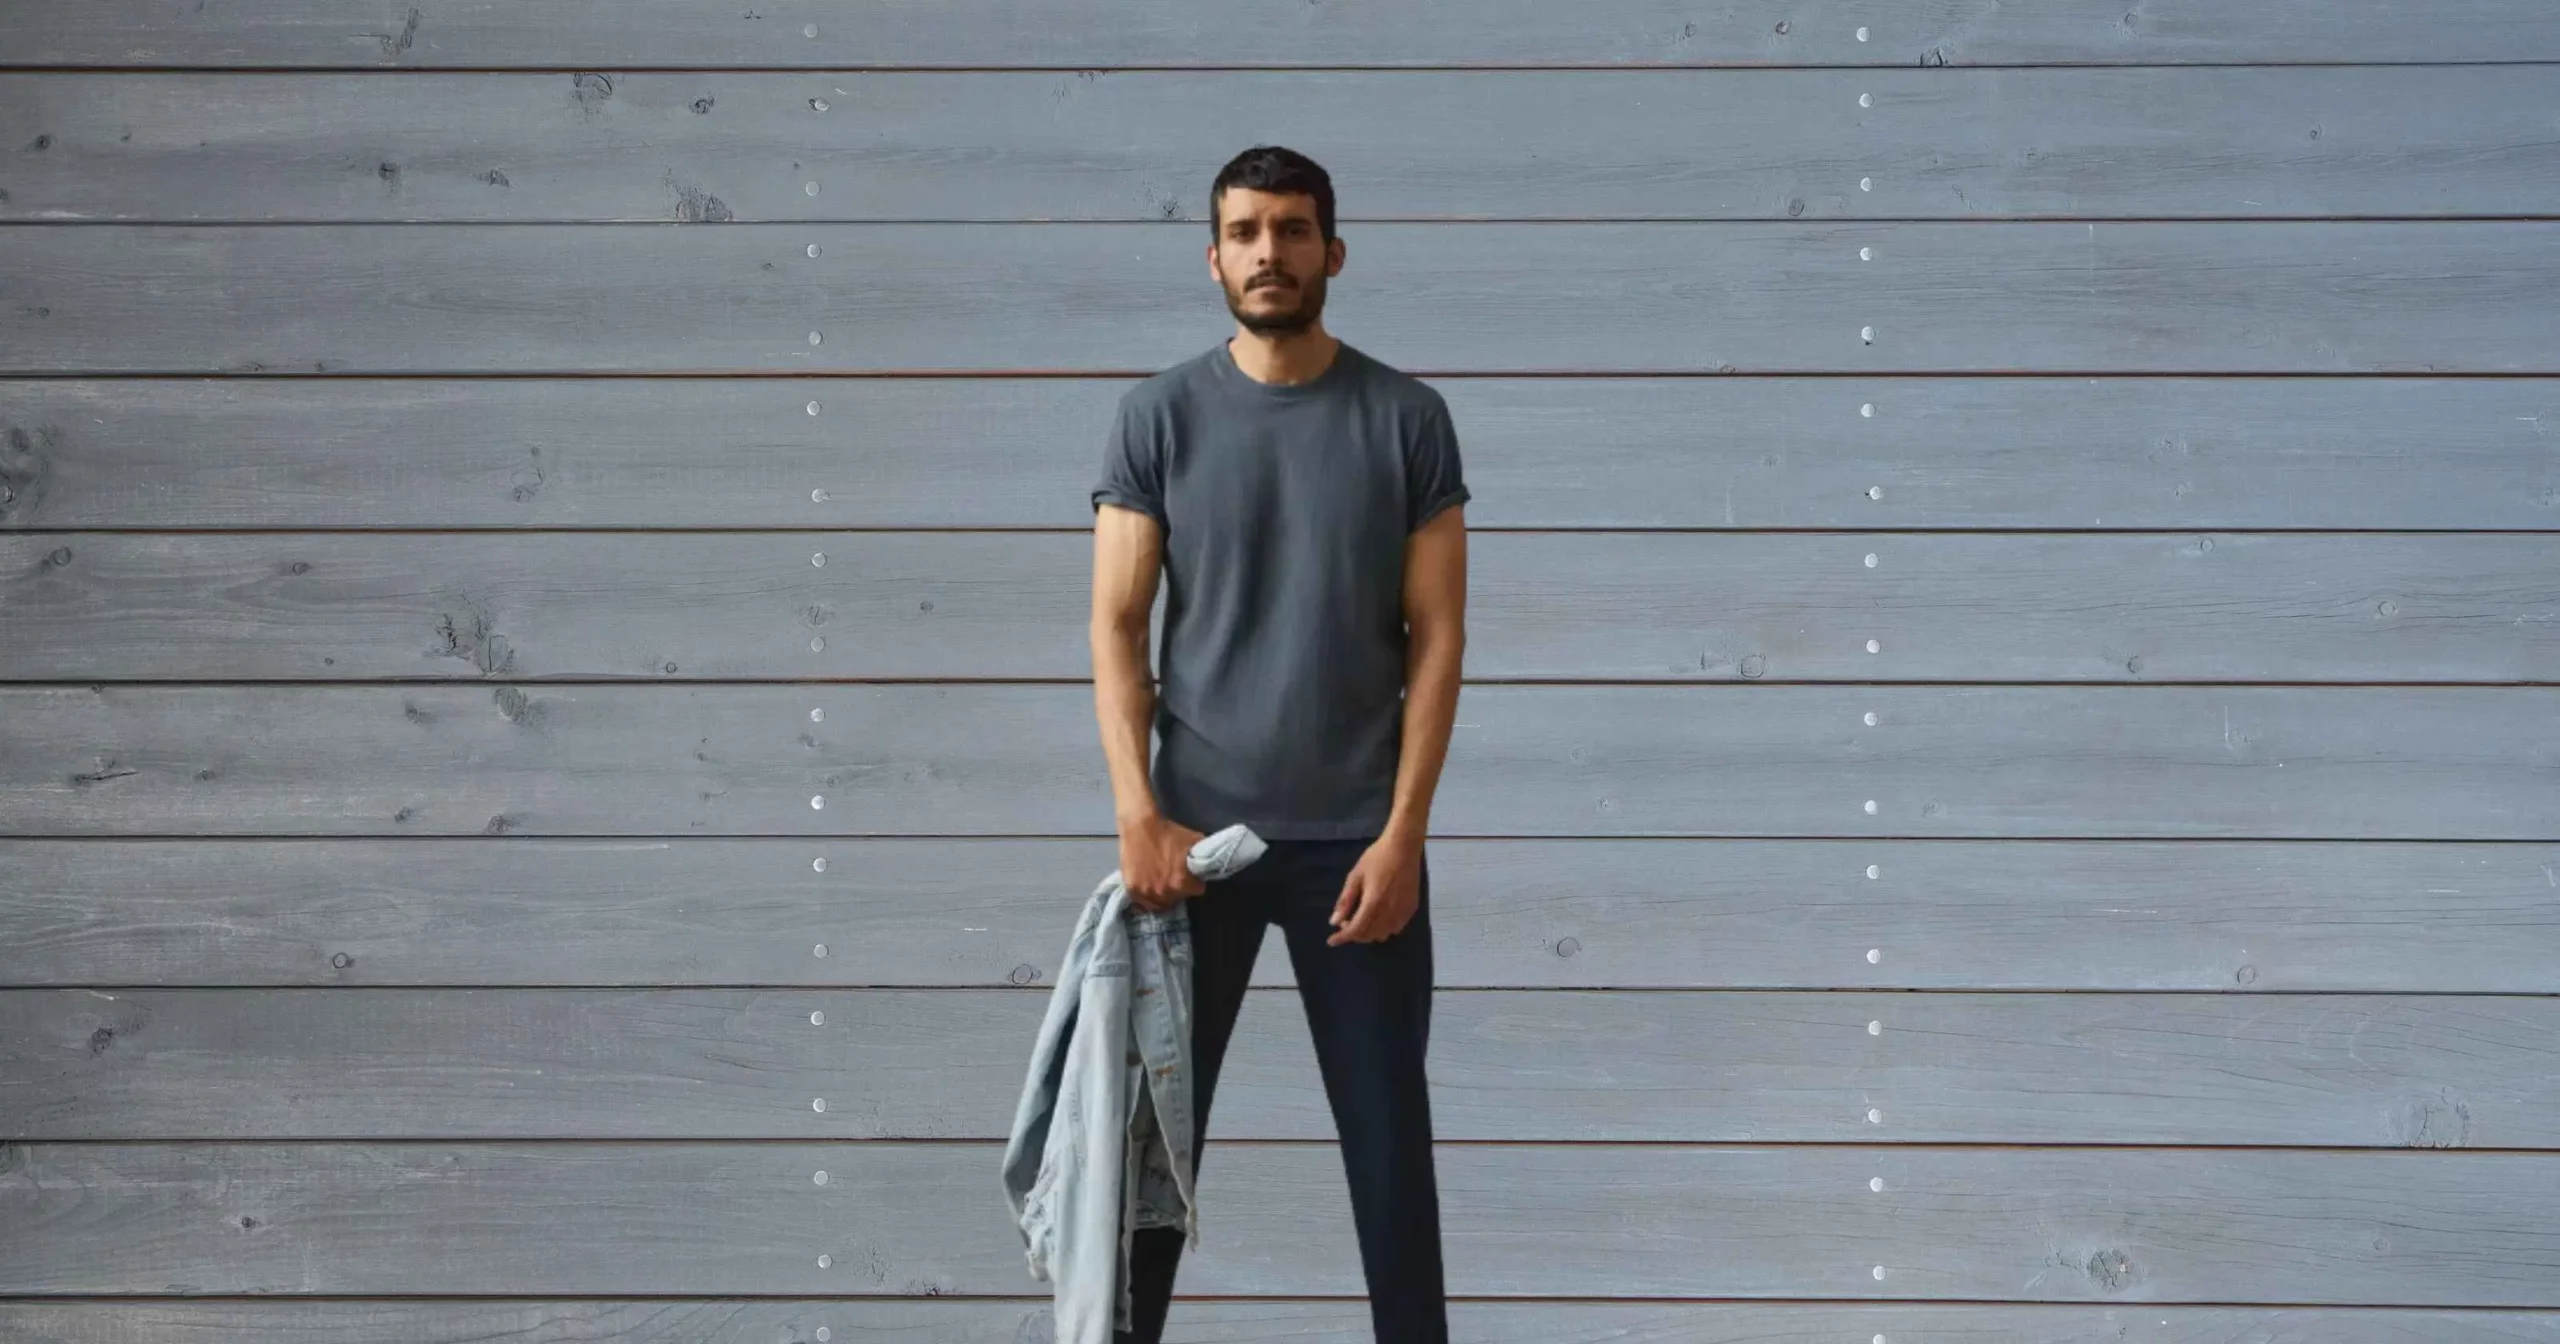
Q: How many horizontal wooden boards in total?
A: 10